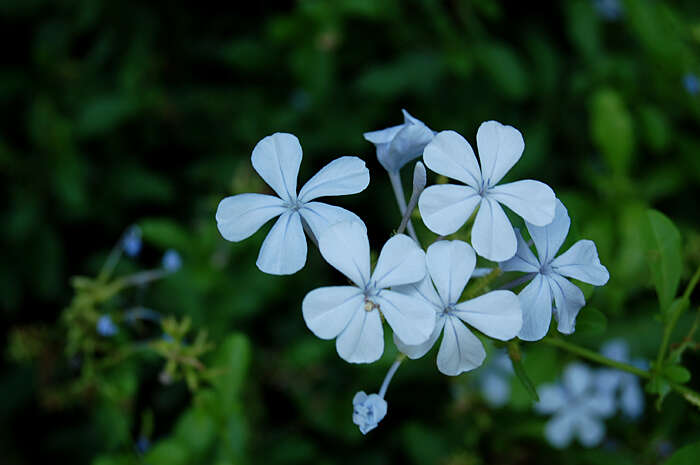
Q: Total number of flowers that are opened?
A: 5